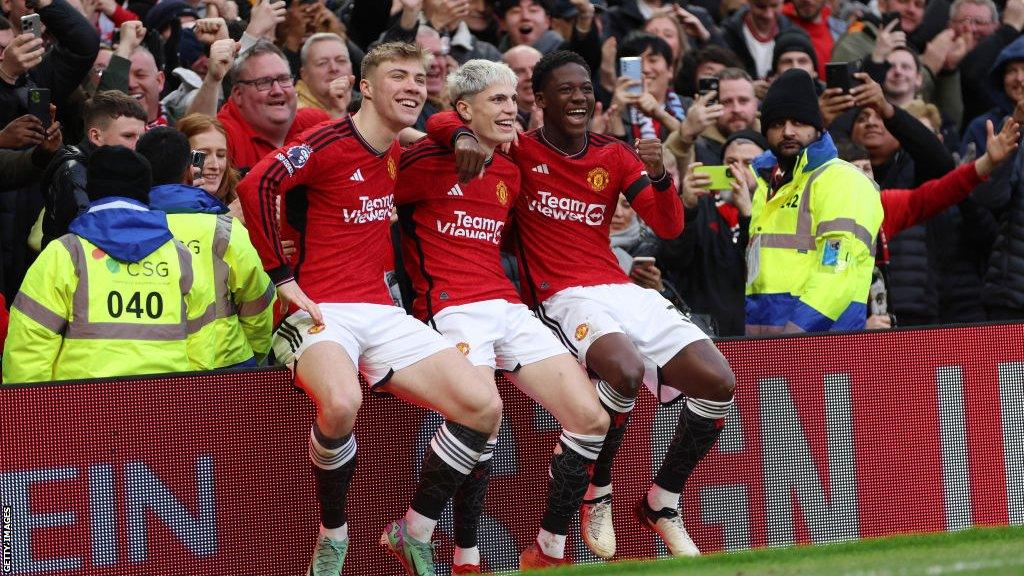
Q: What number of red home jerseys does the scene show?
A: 3